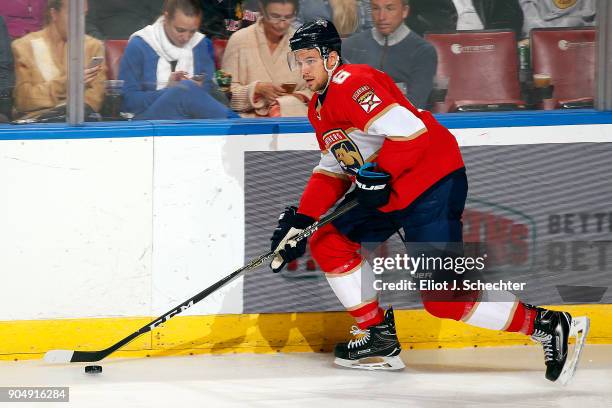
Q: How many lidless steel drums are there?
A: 0